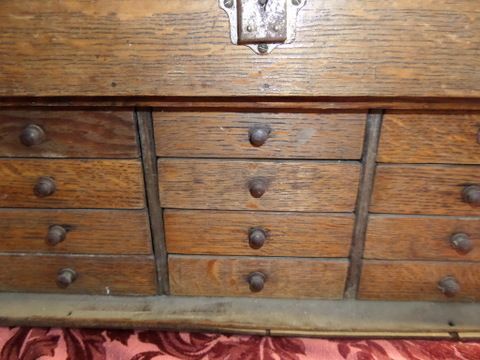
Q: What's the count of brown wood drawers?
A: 12